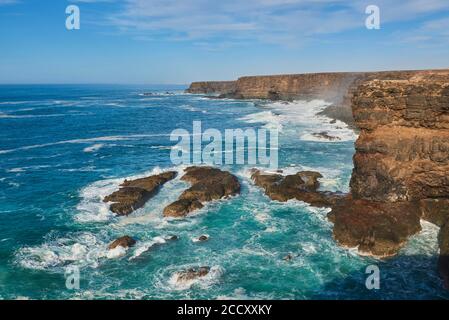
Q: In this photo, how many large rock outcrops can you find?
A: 3